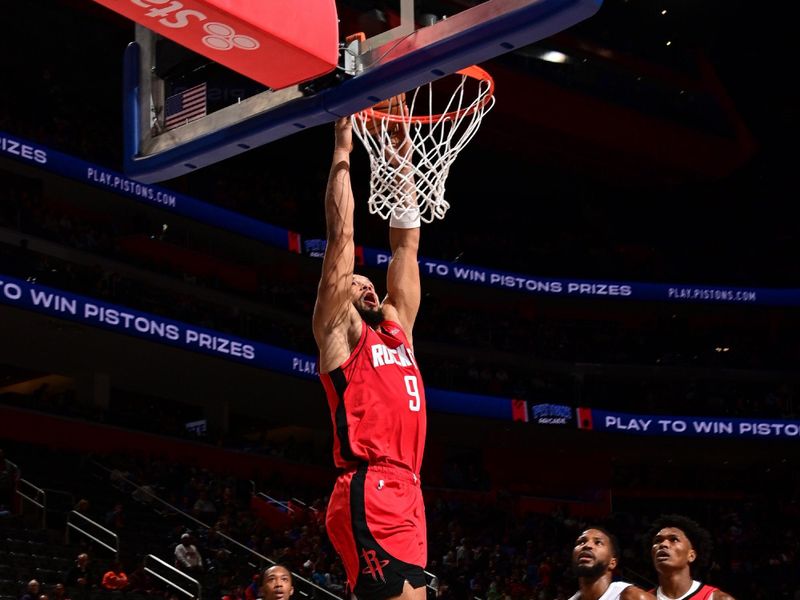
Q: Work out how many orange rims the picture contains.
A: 1